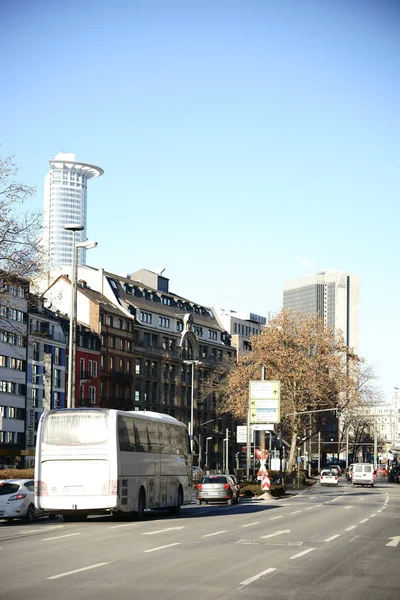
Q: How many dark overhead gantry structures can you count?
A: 0